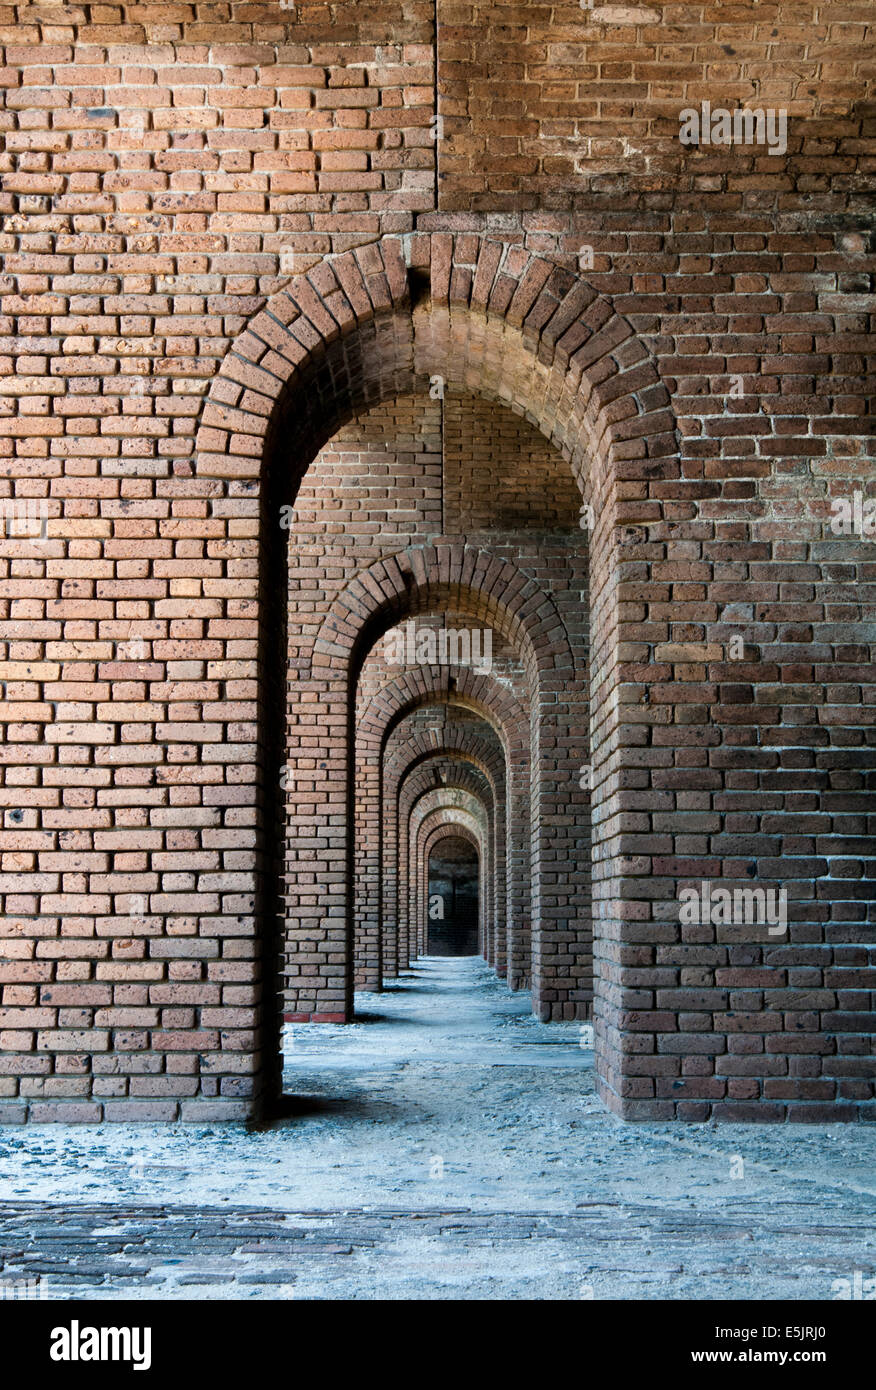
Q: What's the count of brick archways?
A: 8